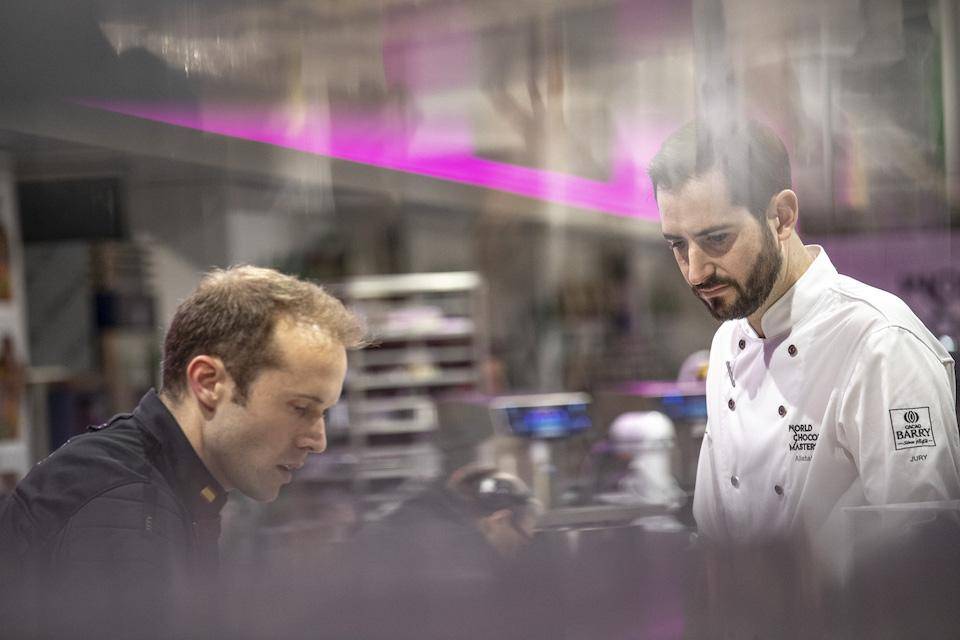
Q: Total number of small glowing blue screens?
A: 2